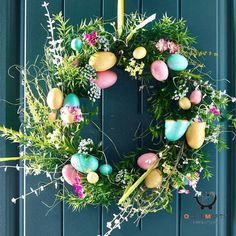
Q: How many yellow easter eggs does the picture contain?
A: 7